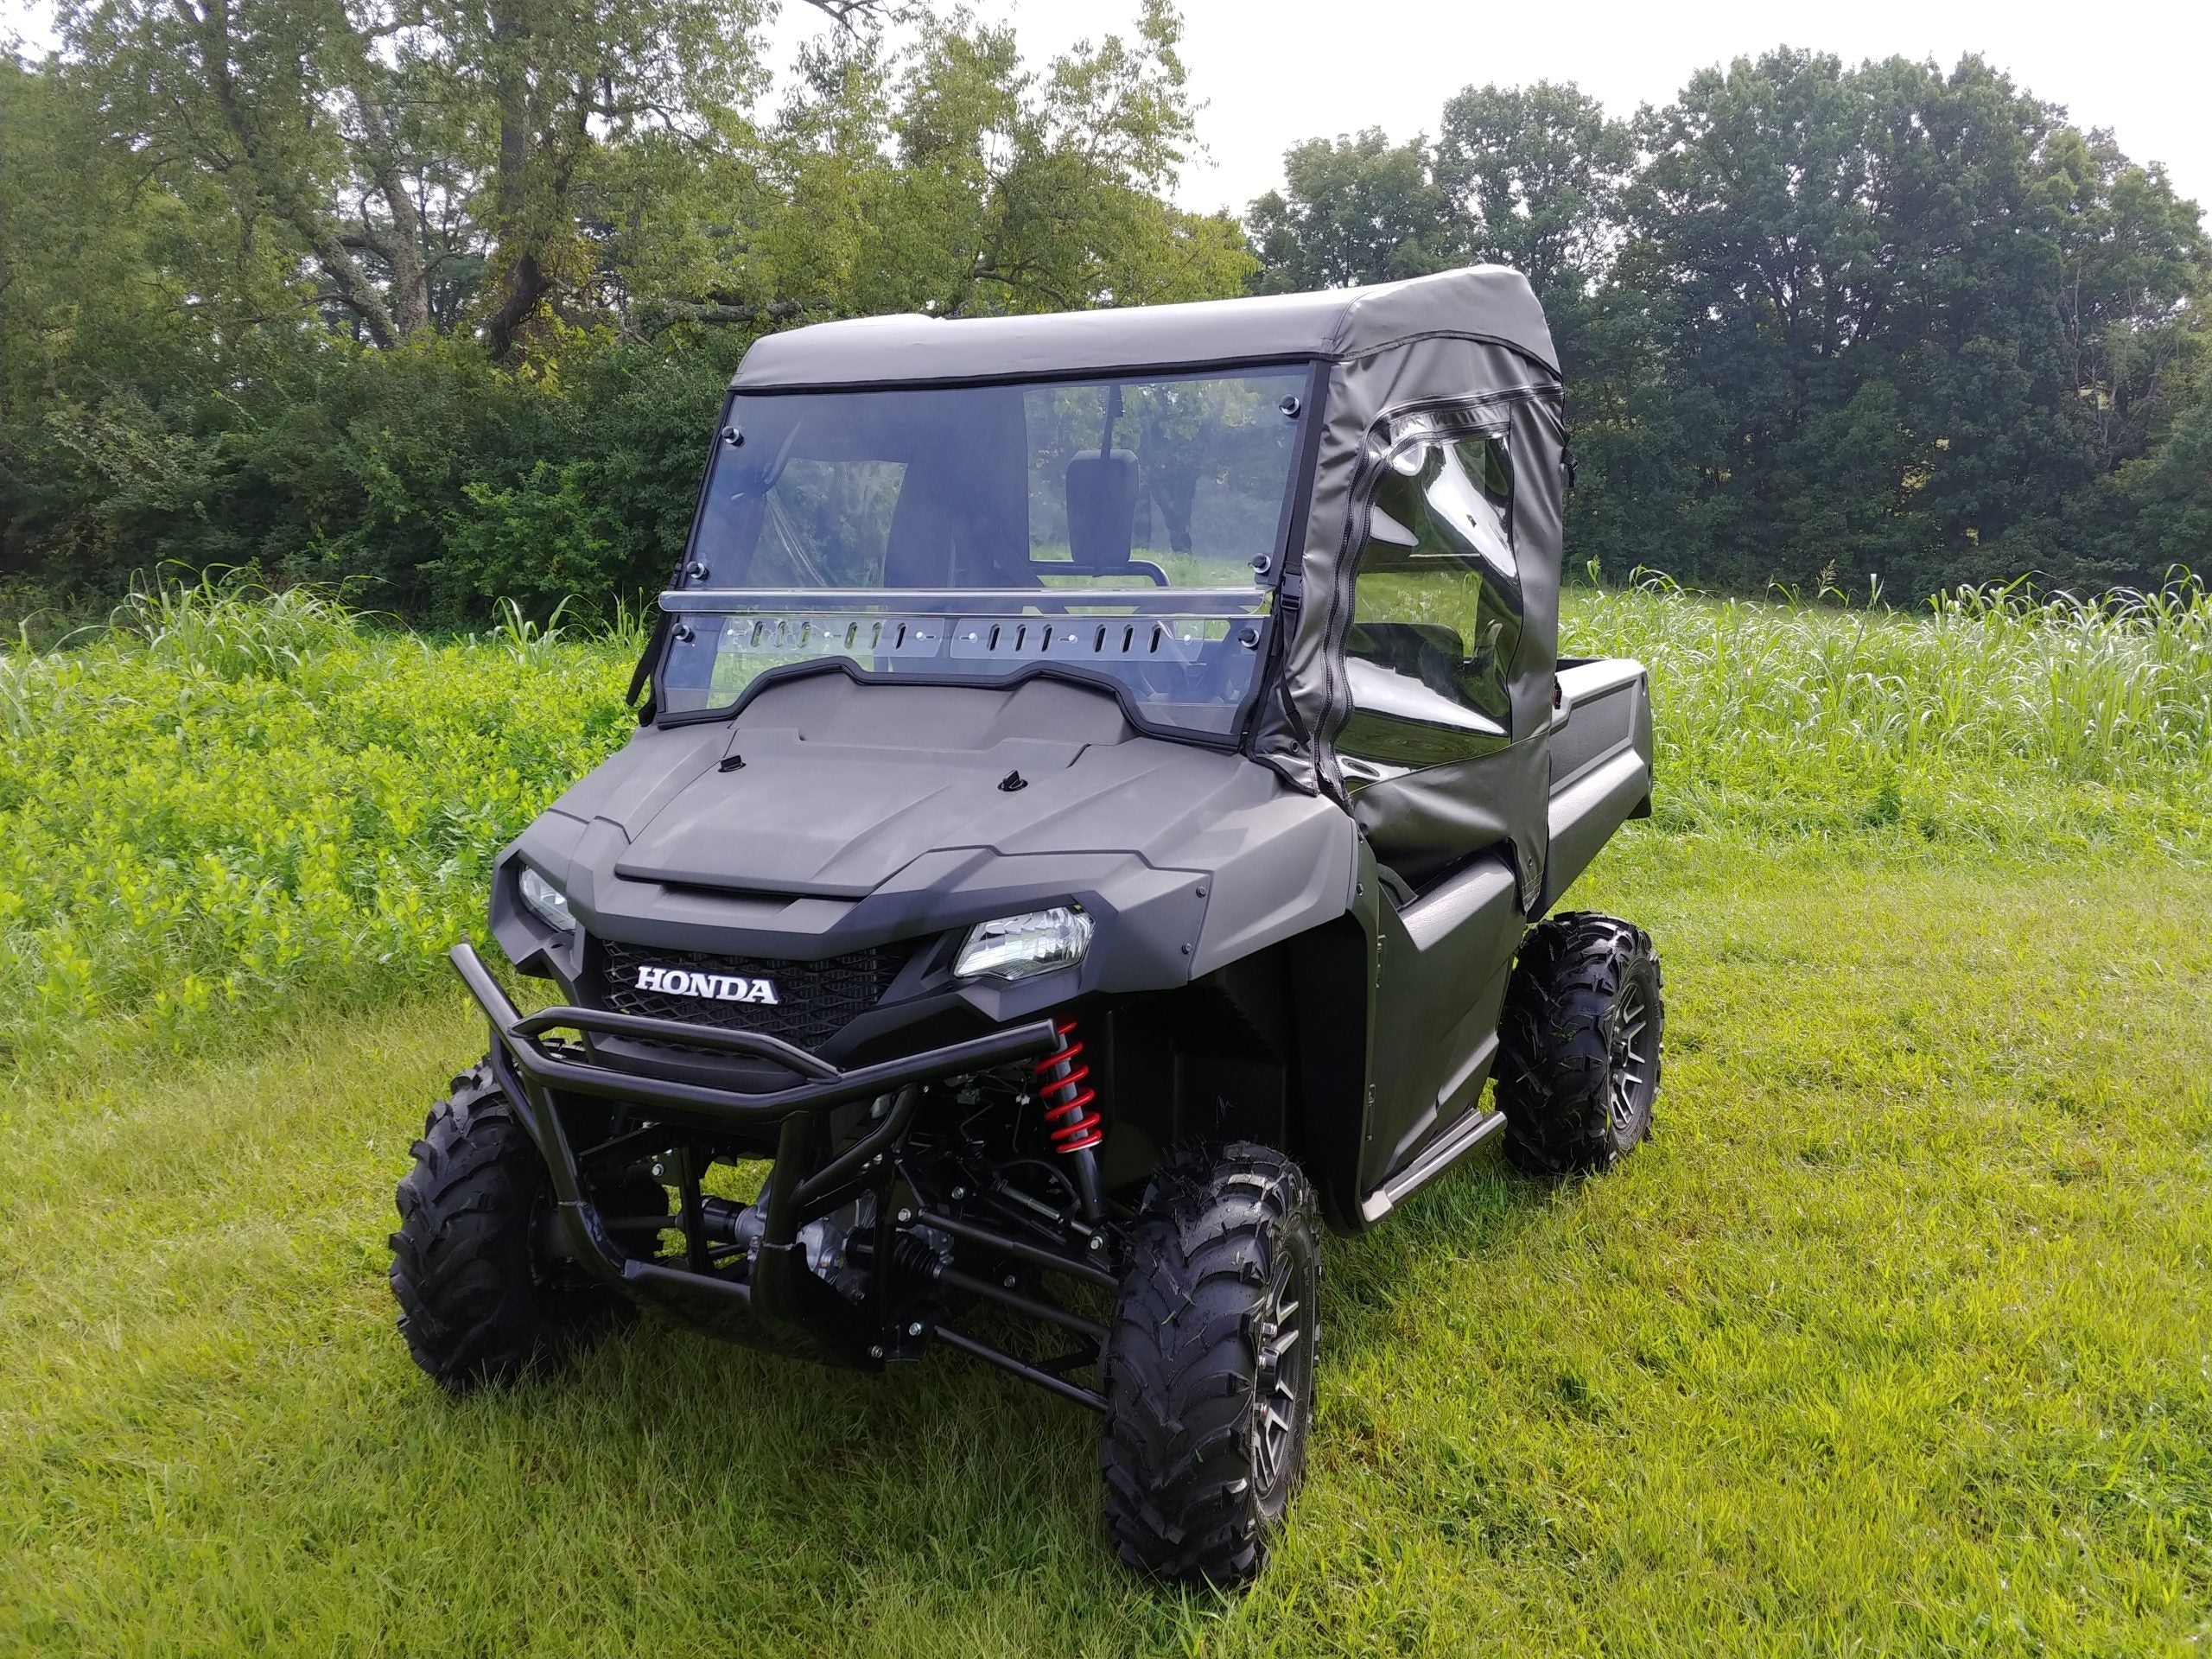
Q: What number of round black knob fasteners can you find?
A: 6